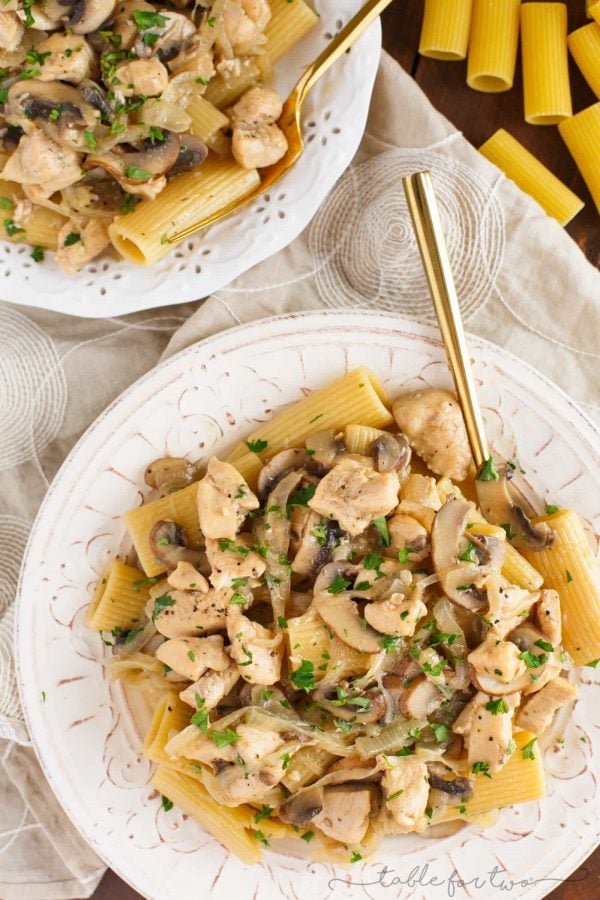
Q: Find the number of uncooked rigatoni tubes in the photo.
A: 7